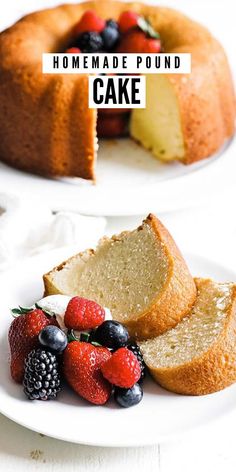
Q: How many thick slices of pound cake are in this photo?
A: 2